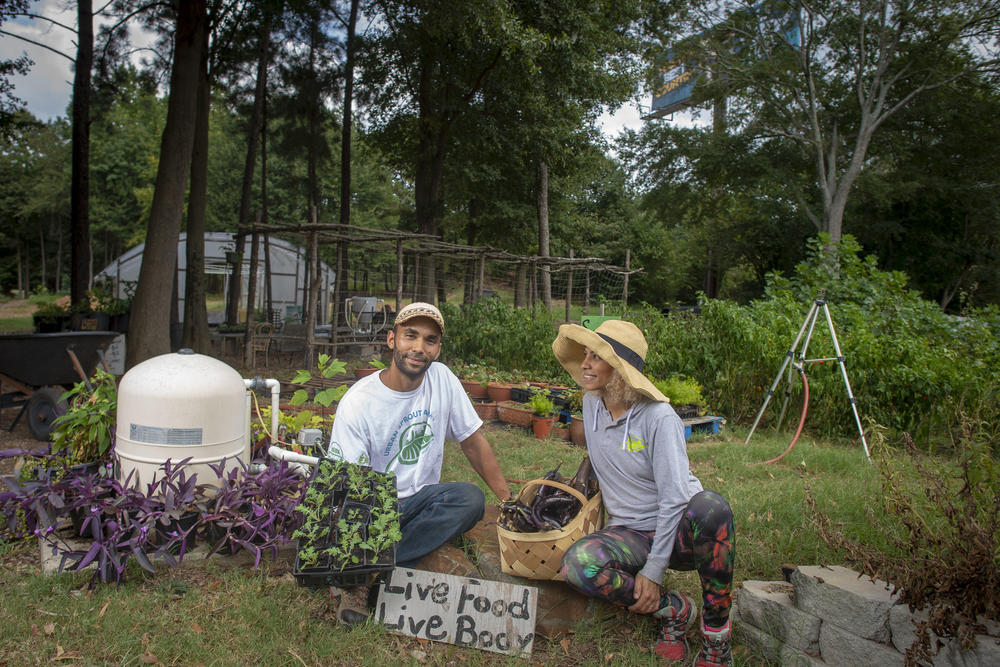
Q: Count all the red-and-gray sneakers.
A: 2